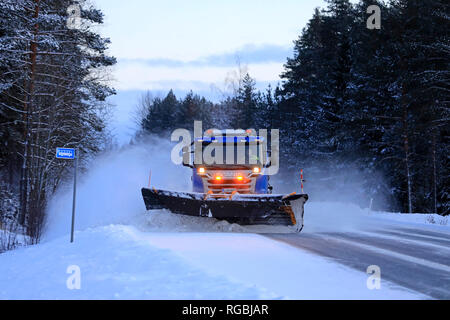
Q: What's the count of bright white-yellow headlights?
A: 2